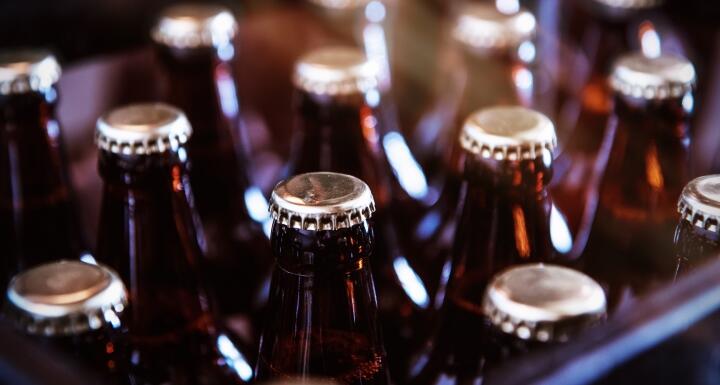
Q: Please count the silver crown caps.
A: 13